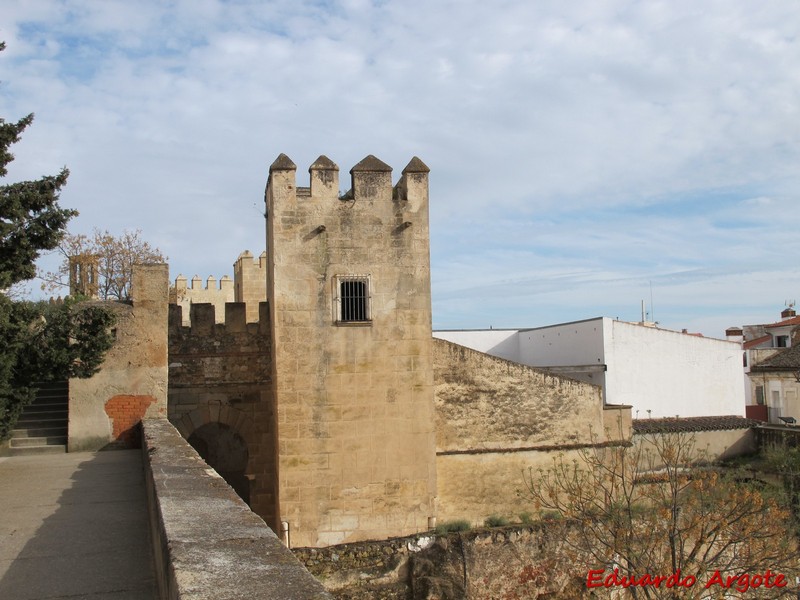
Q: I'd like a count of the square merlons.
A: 4